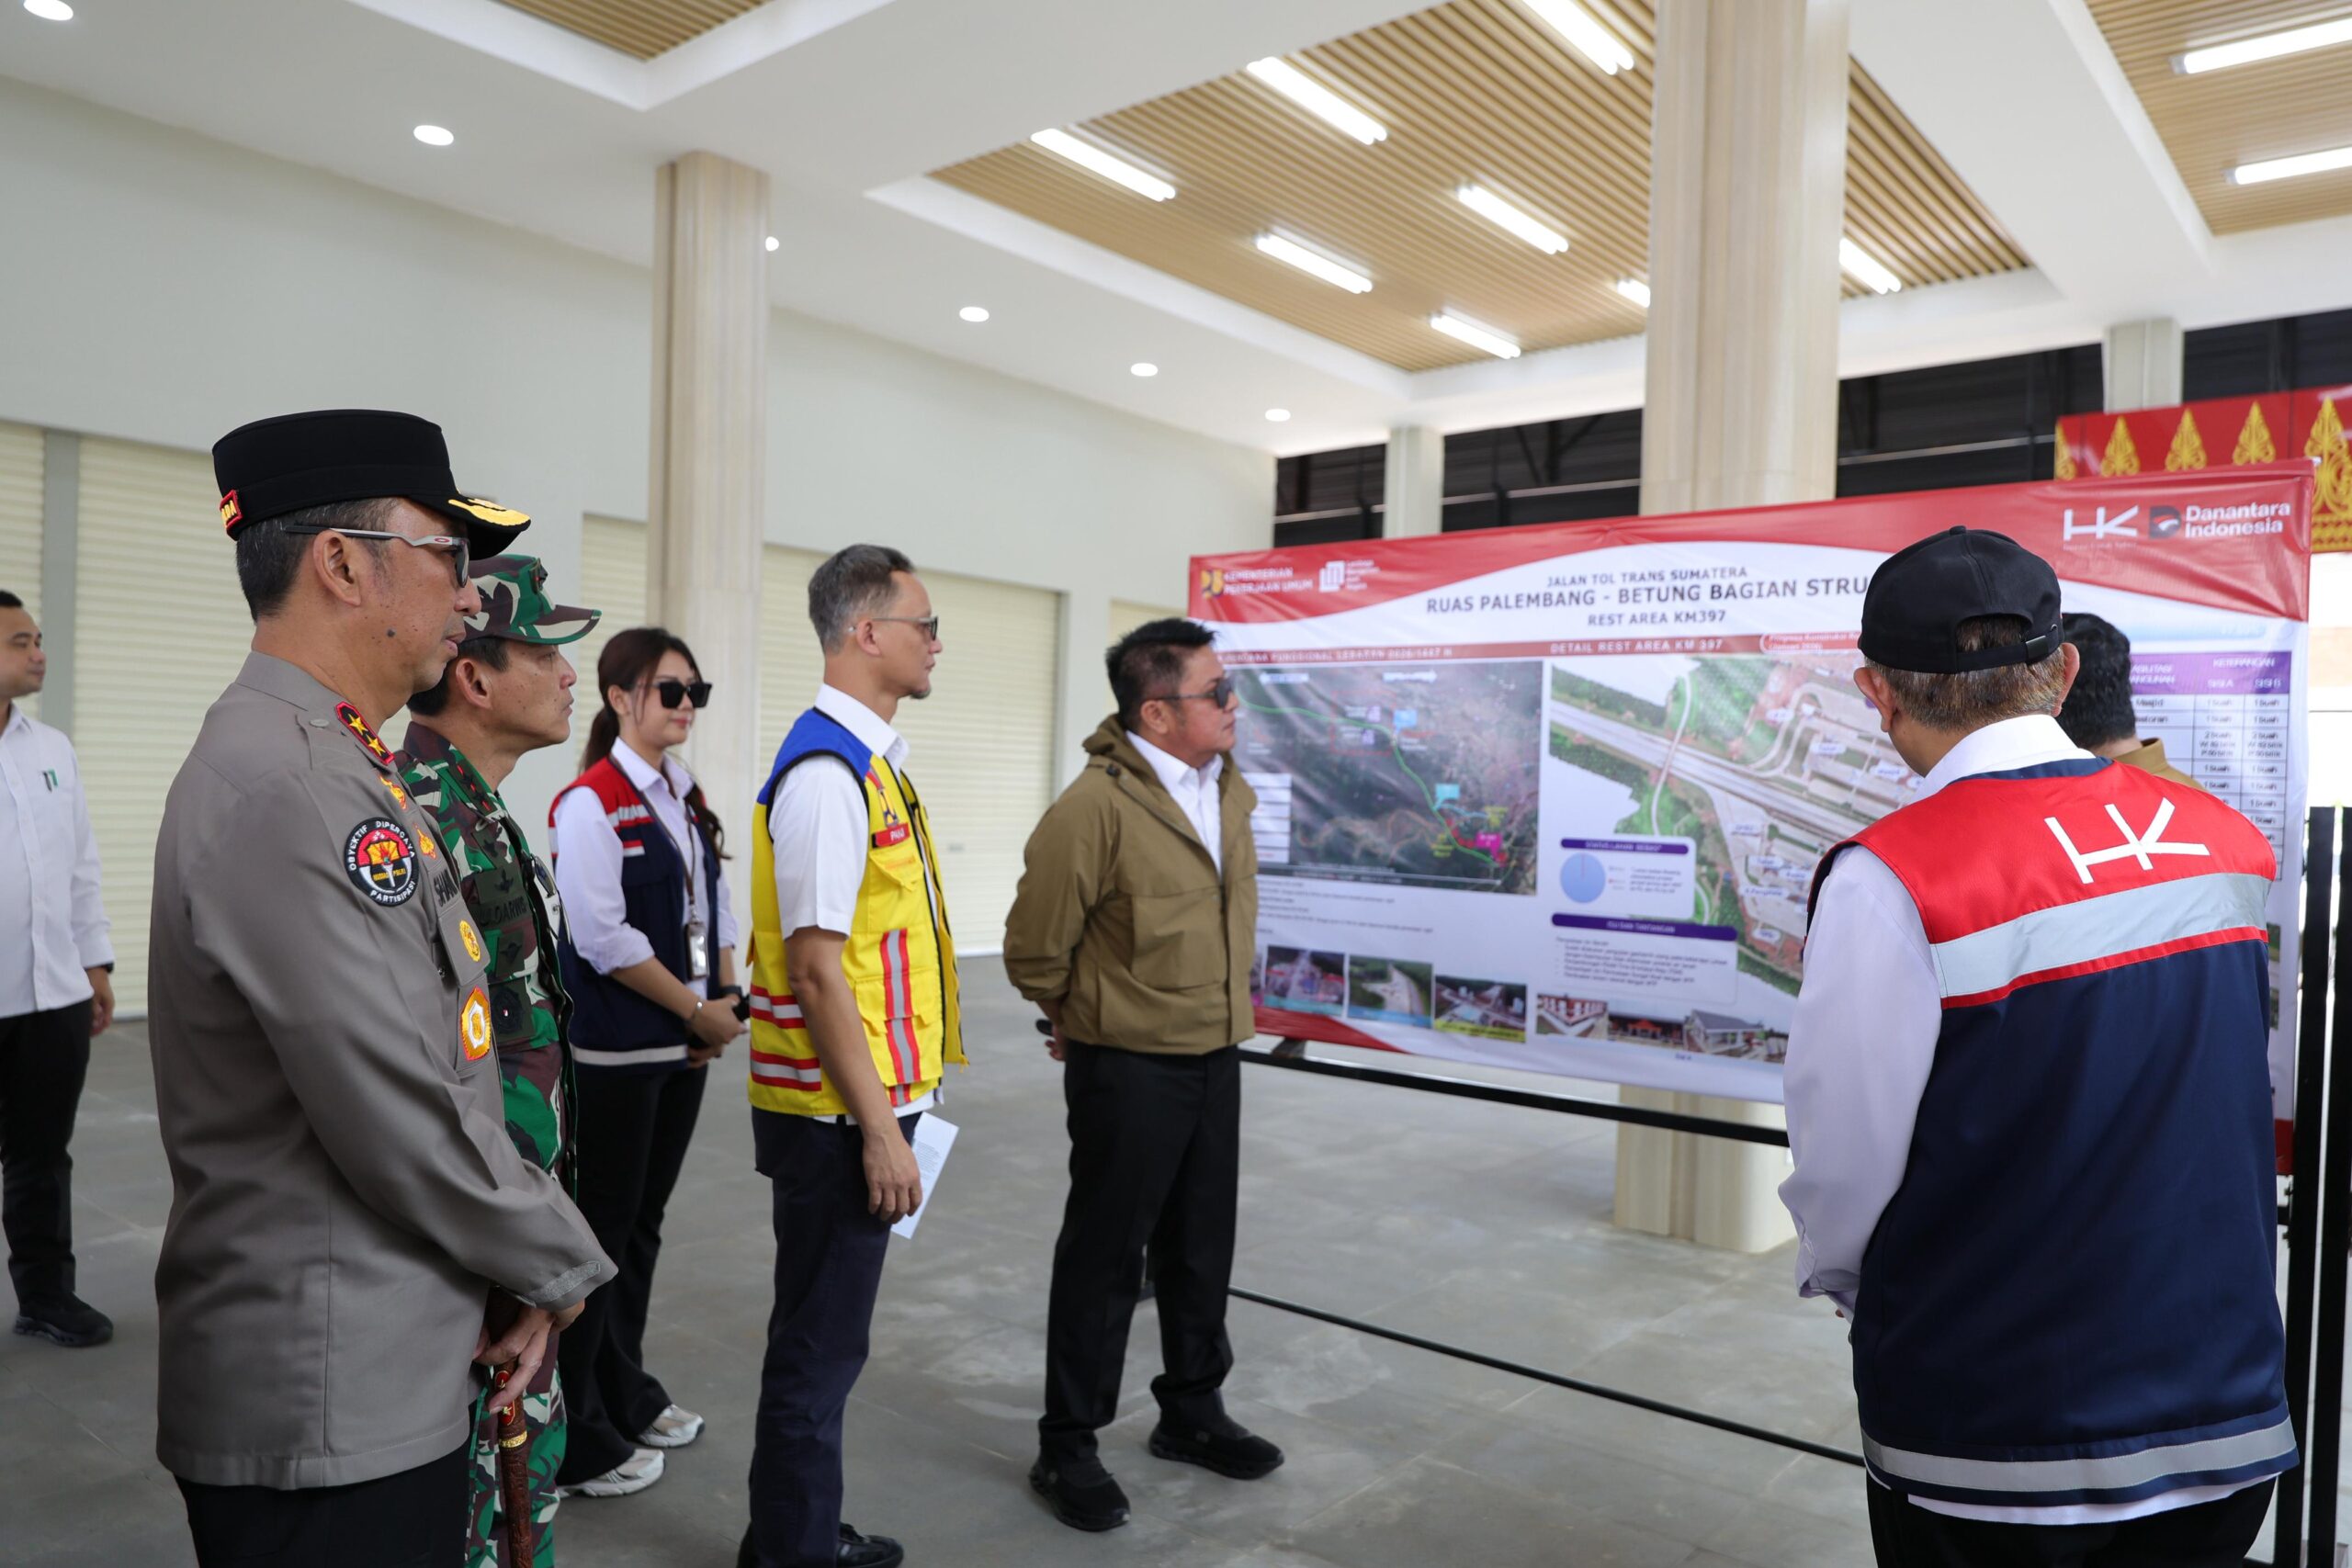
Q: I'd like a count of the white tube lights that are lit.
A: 10